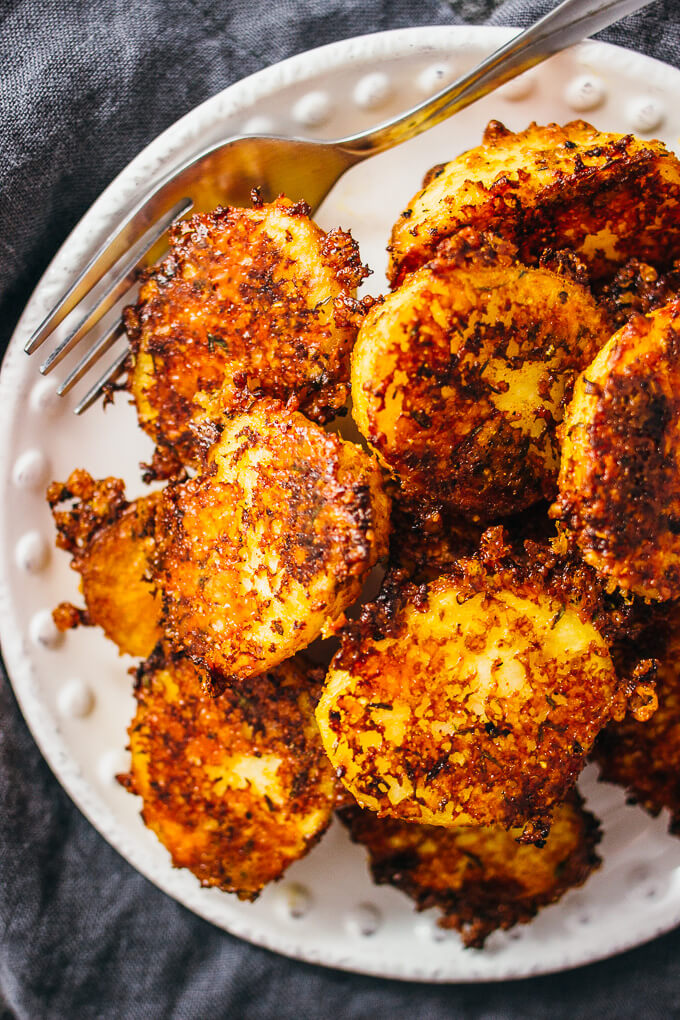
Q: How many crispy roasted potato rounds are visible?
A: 10